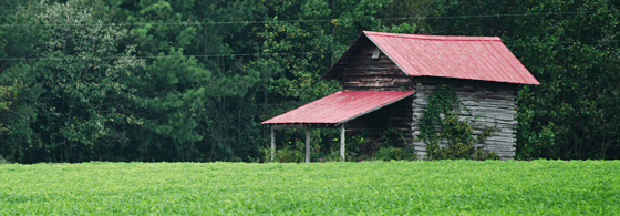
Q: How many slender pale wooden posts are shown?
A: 3